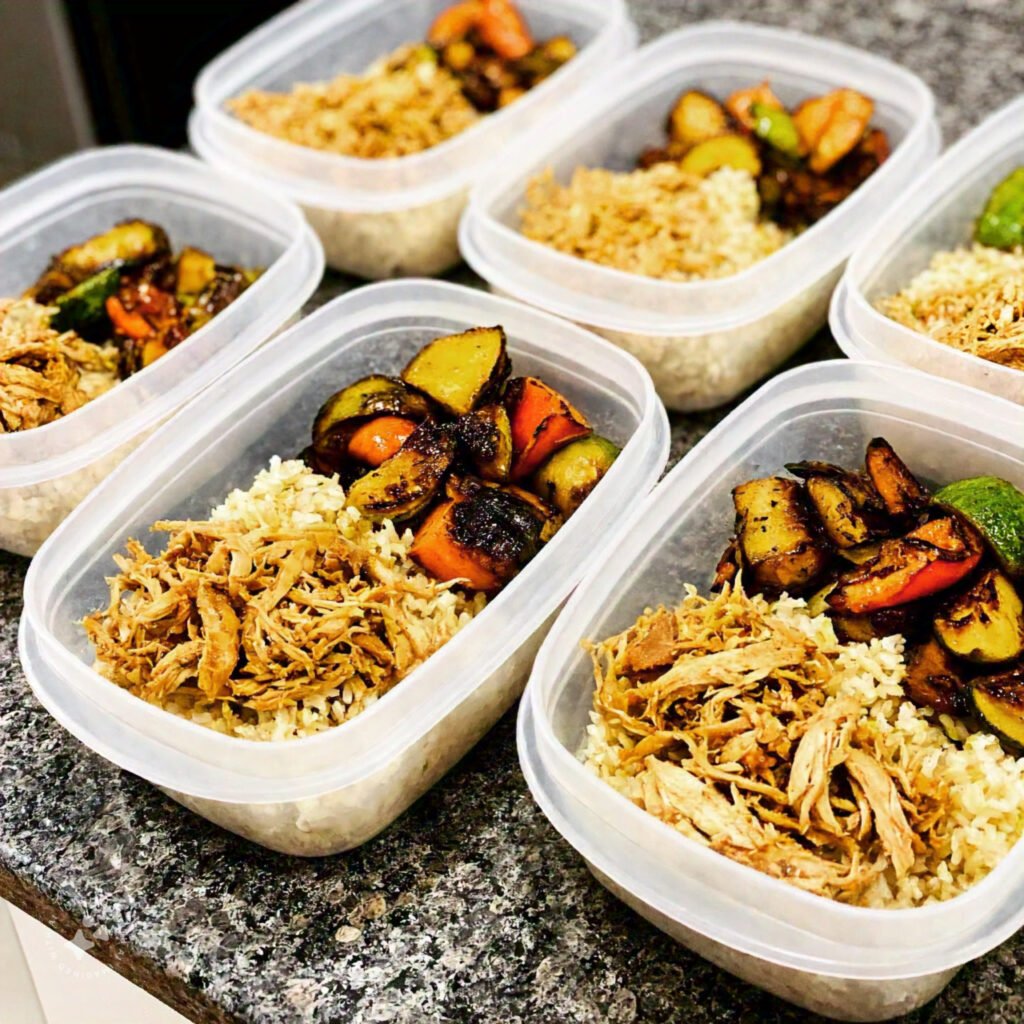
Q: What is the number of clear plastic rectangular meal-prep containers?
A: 6